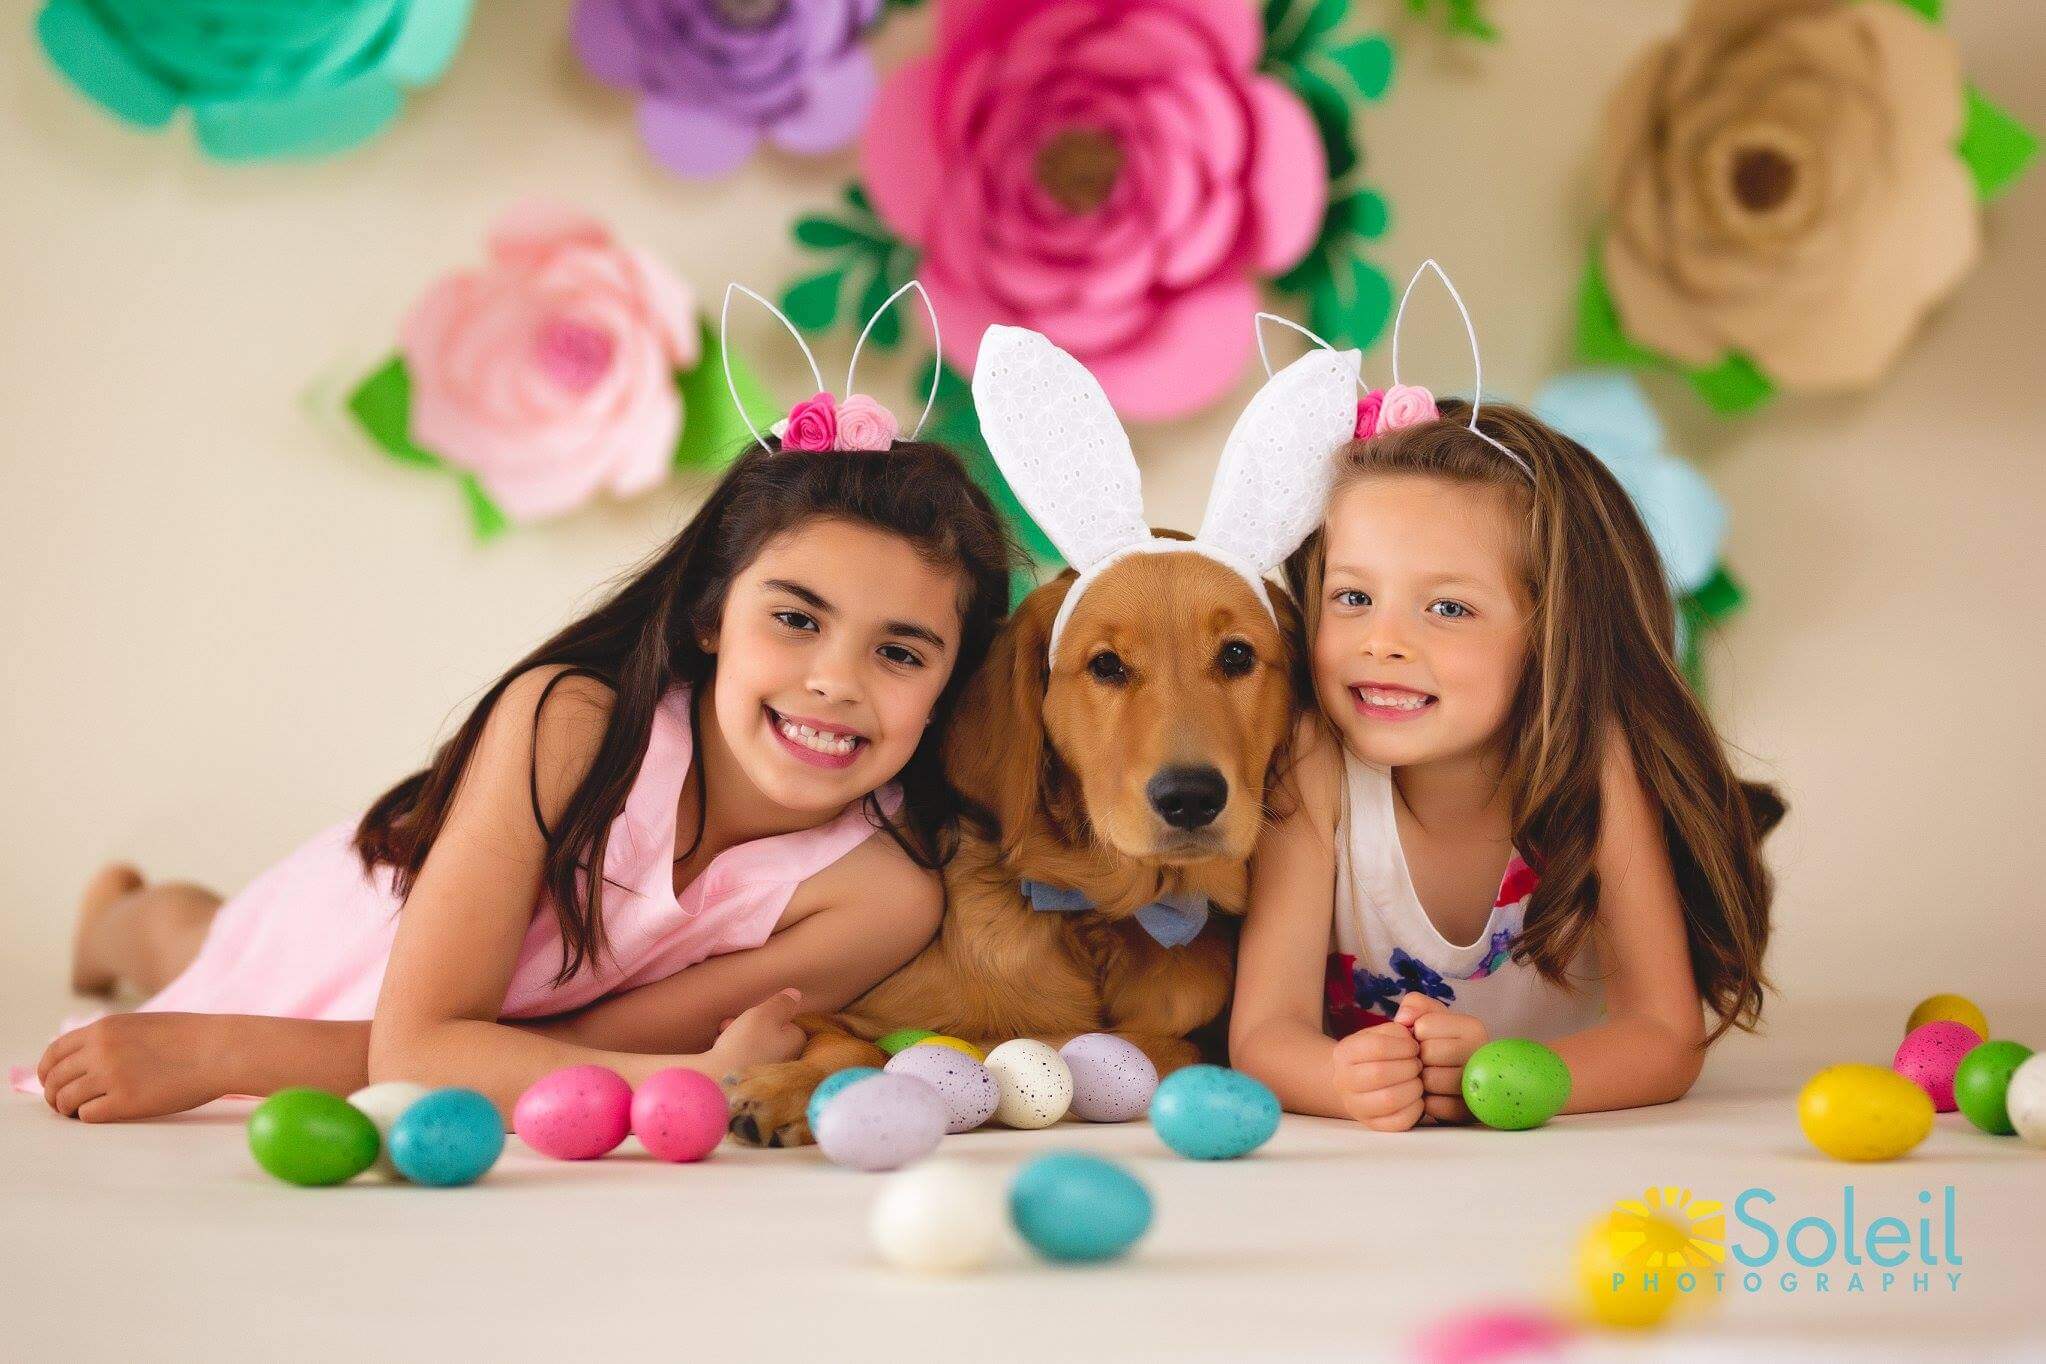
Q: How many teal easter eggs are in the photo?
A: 4